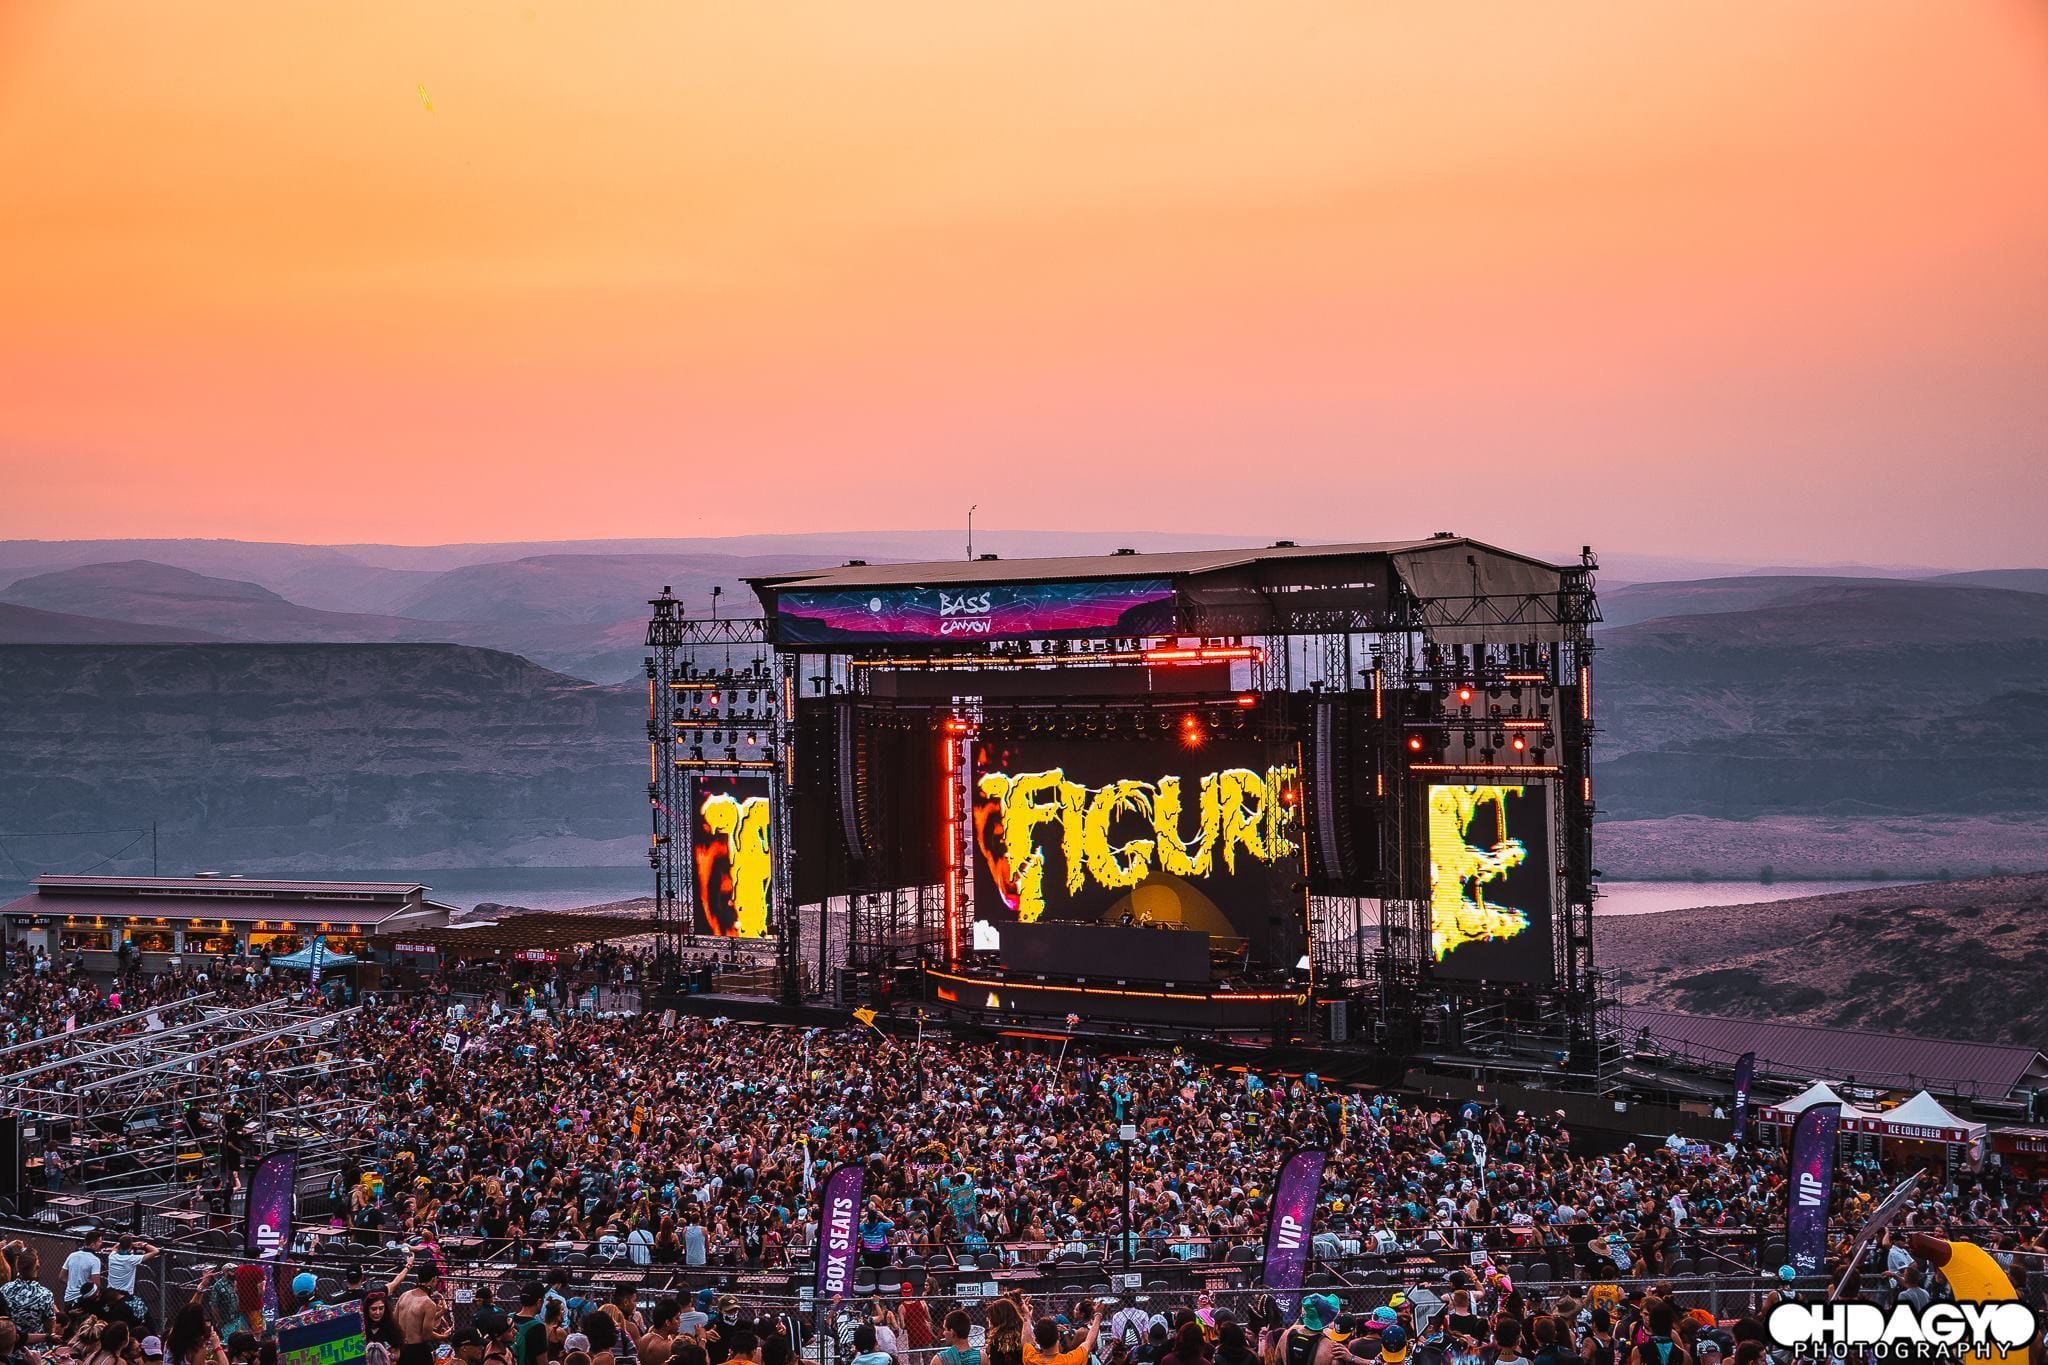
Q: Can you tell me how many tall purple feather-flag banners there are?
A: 5